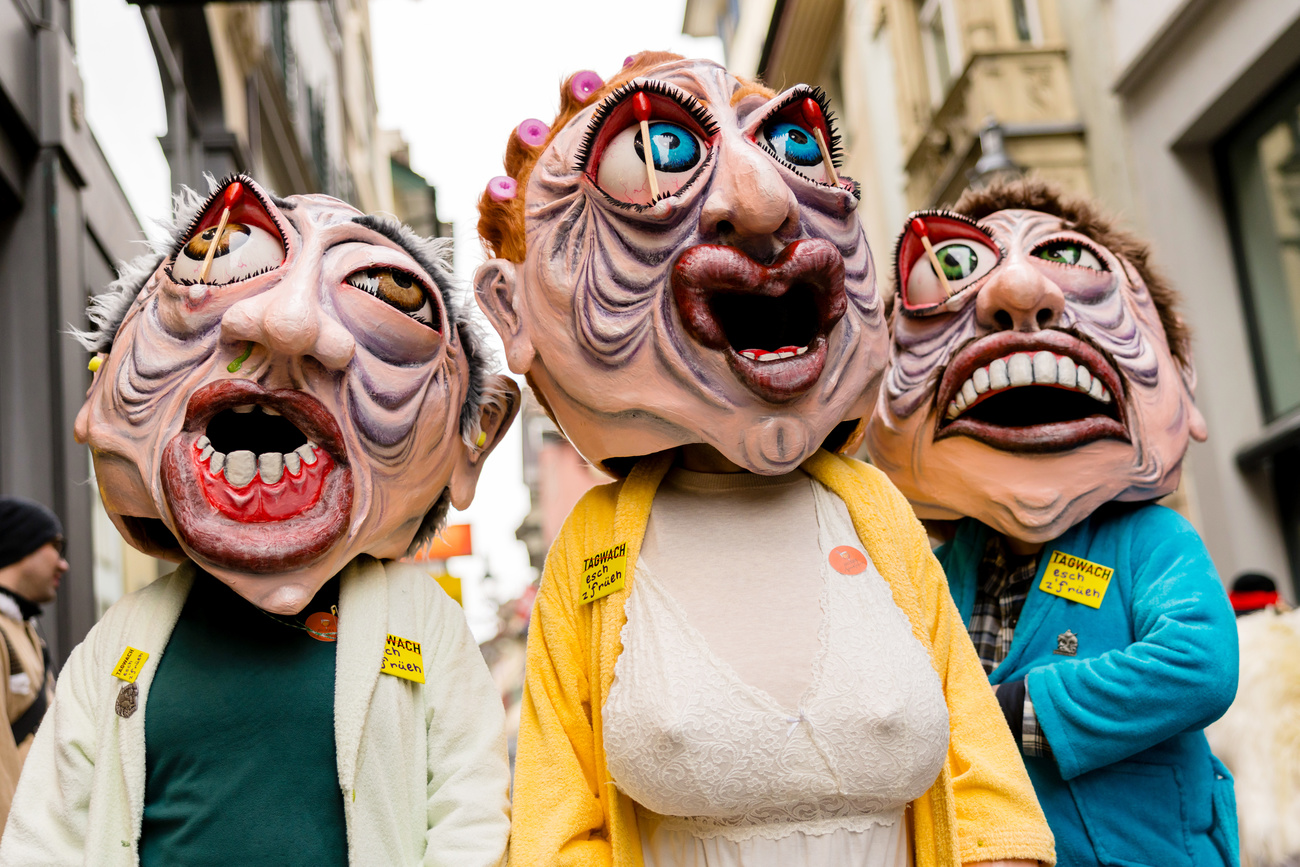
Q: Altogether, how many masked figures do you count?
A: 3